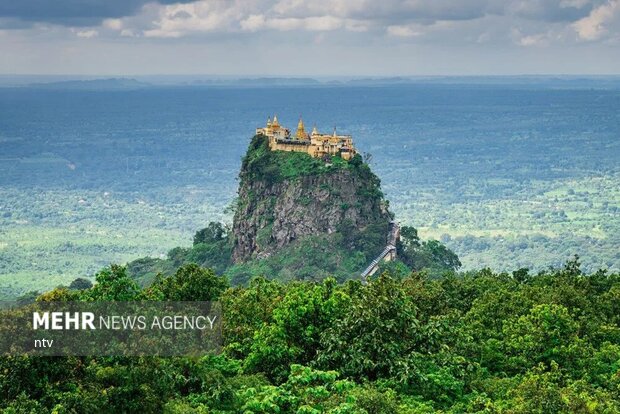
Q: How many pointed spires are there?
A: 5